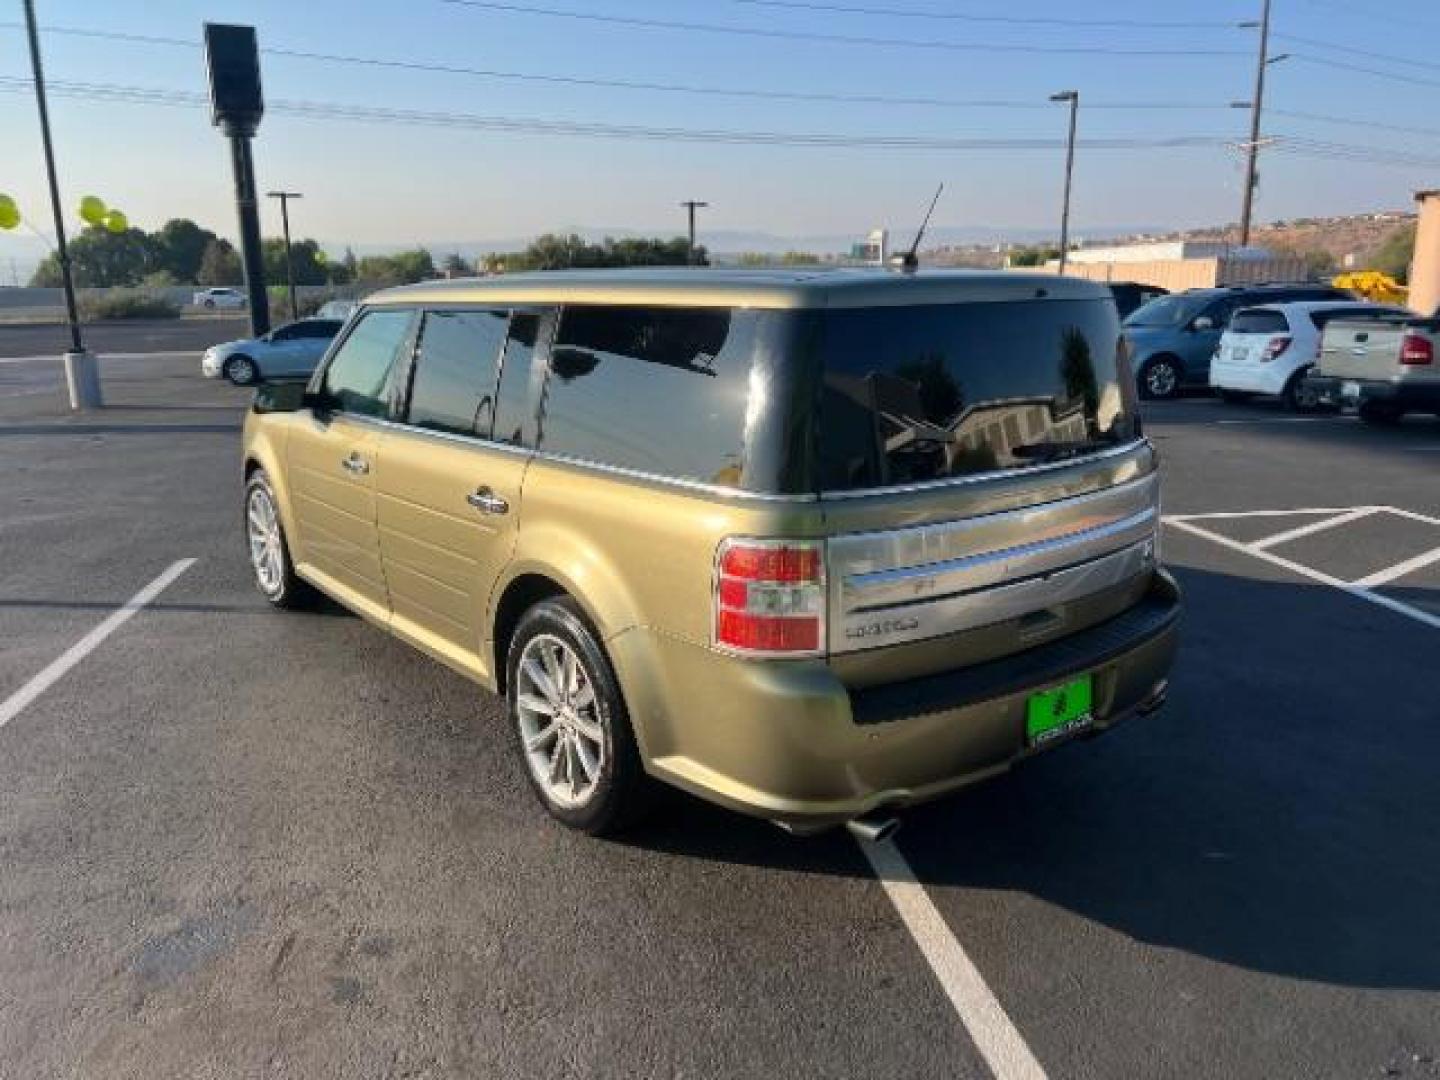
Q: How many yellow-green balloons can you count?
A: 3